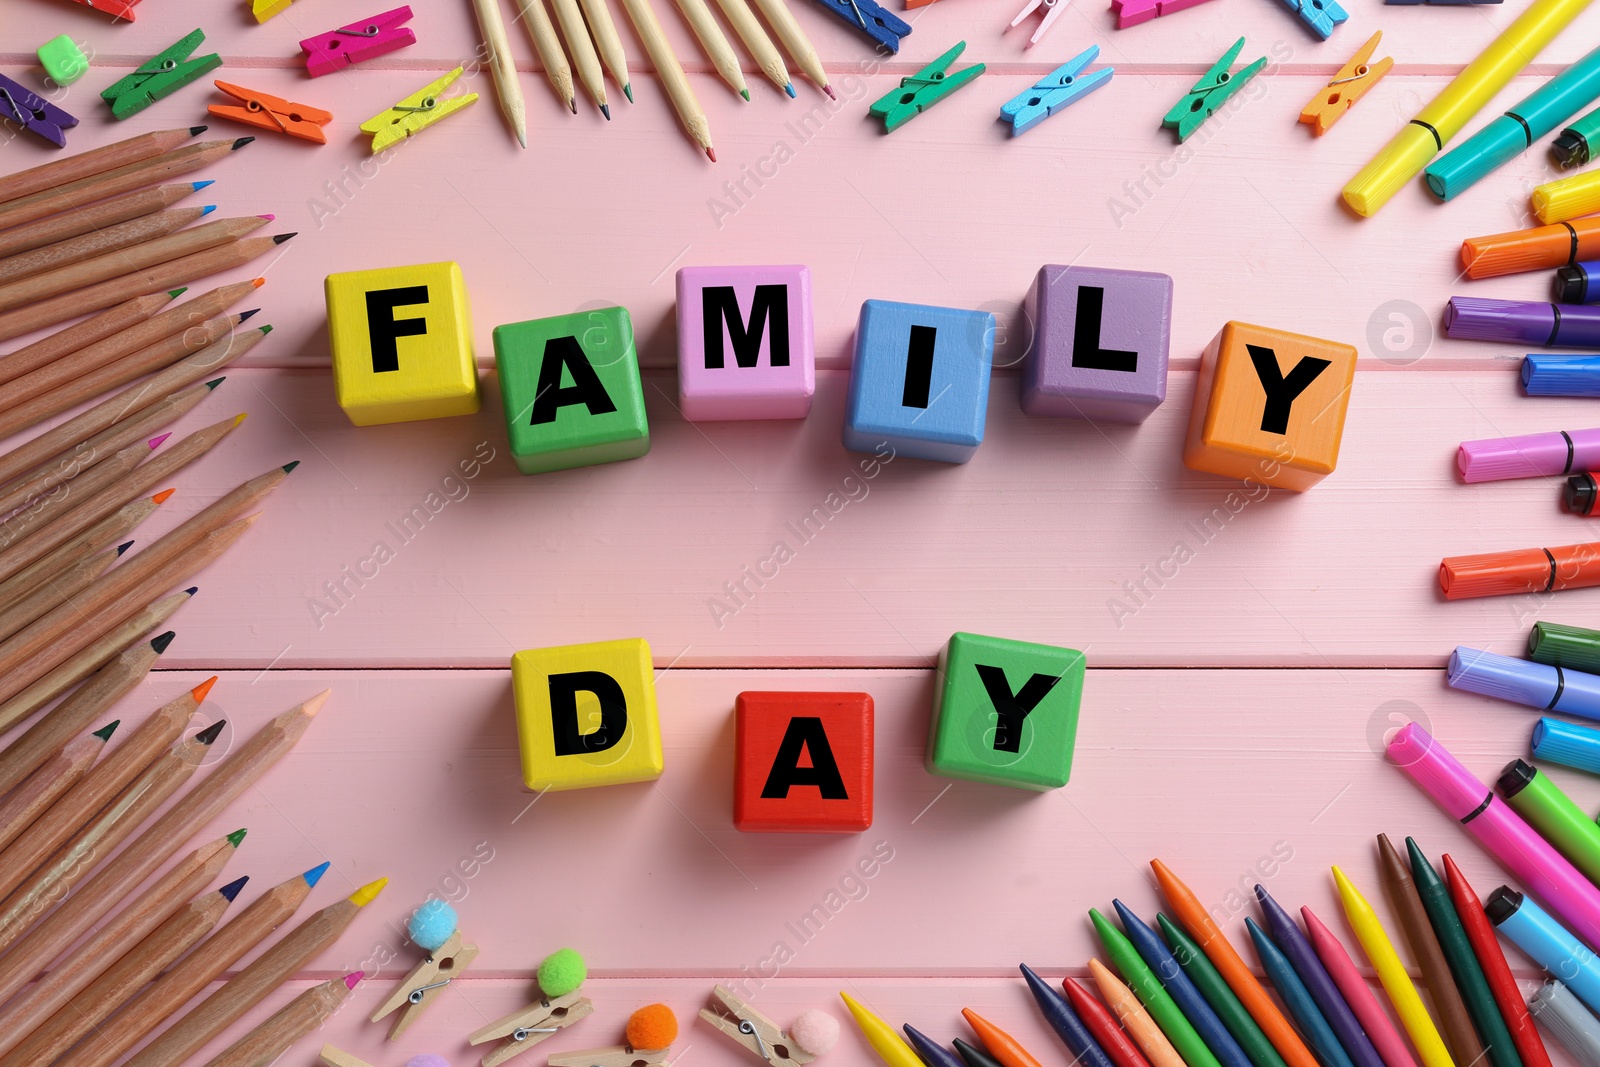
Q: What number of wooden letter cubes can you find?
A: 9